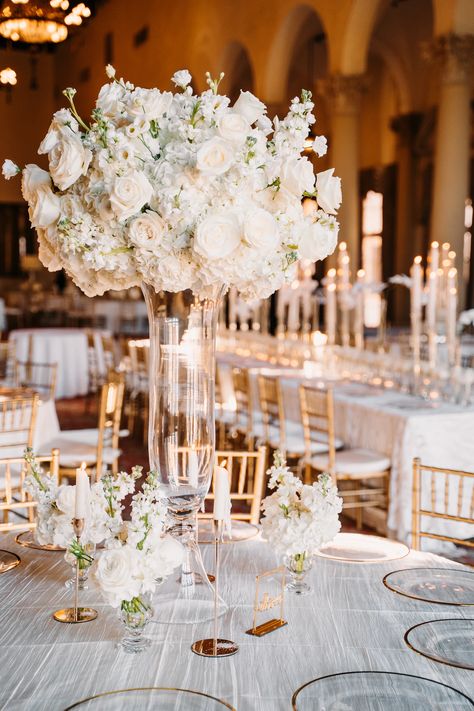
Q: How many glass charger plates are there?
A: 8